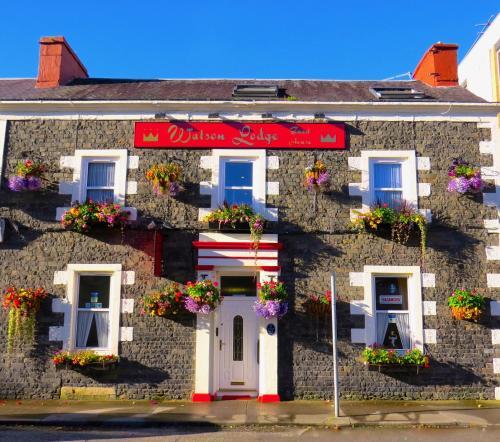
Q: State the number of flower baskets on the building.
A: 15